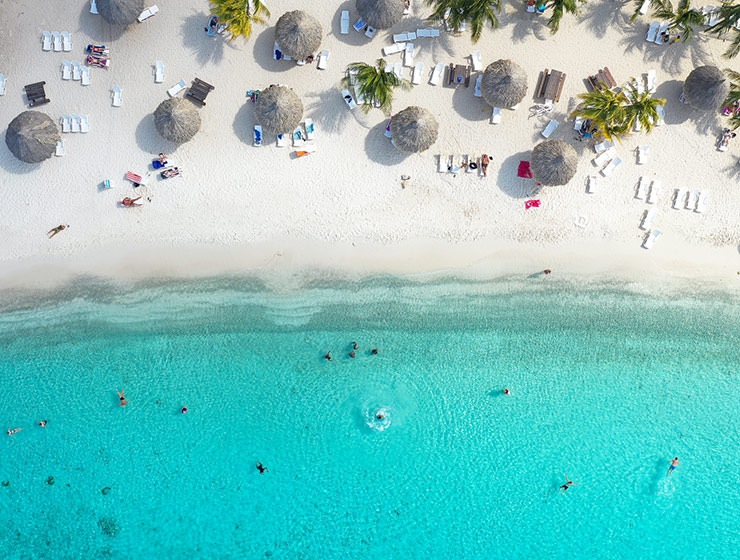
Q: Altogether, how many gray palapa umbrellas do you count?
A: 10